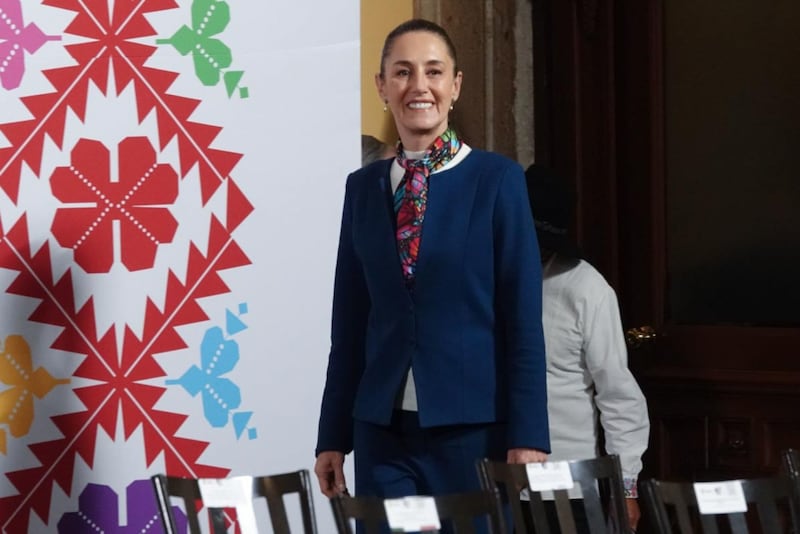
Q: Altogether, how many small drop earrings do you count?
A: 2